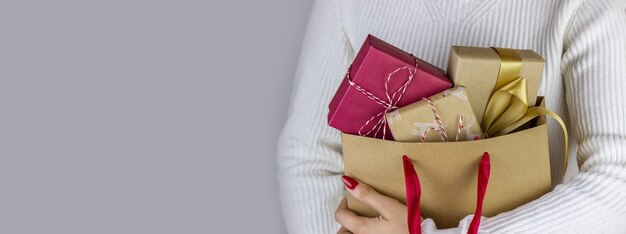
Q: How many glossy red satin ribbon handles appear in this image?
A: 2